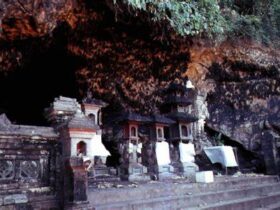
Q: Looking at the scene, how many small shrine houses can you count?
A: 5